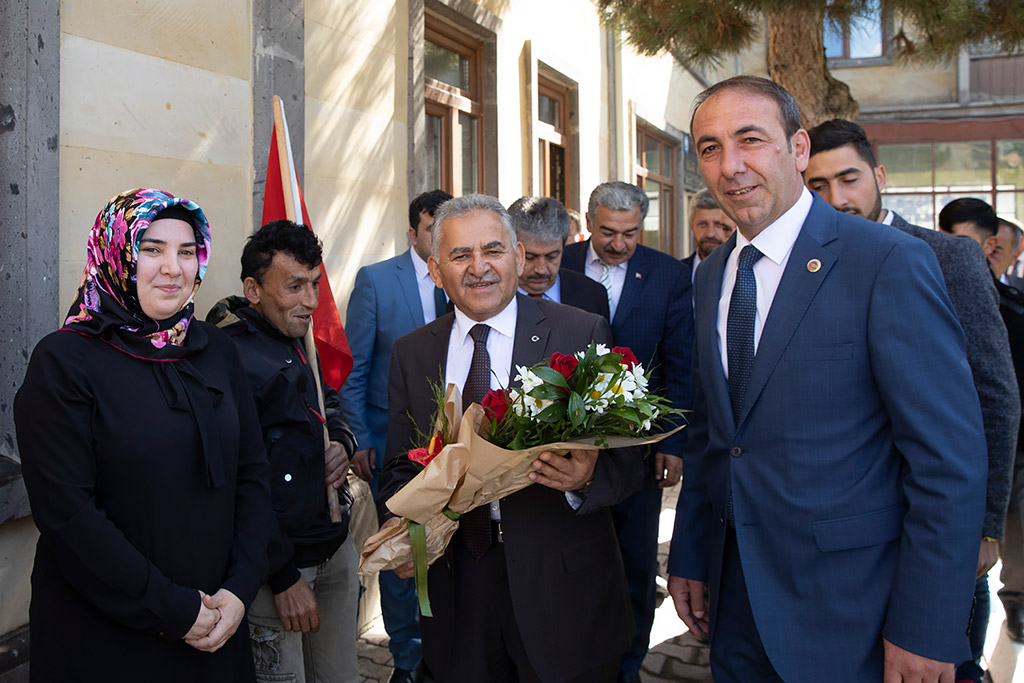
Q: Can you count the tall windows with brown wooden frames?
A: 3